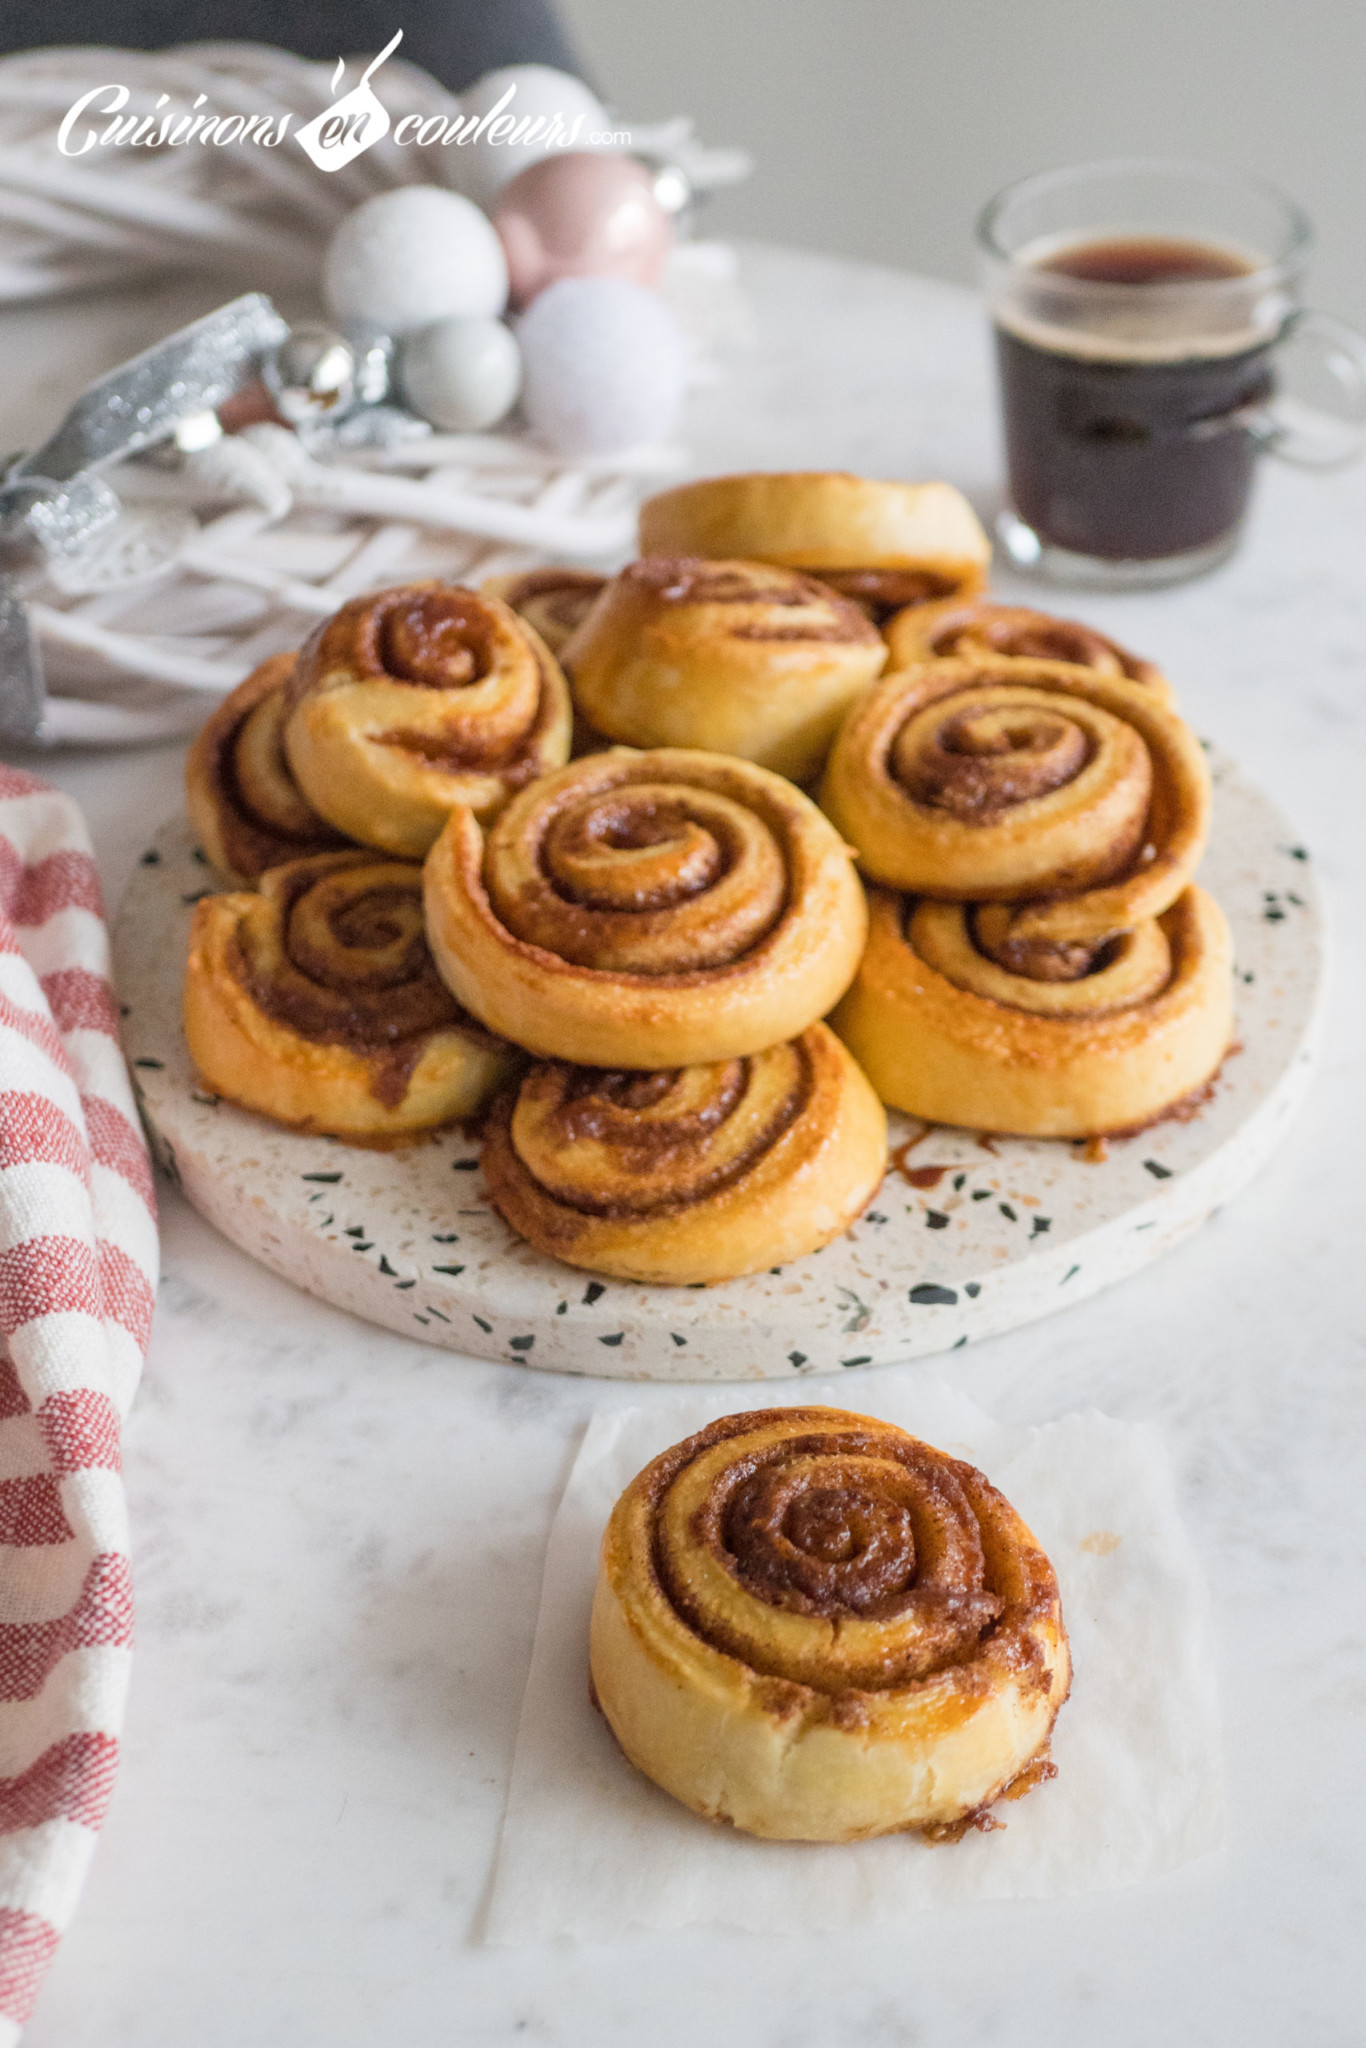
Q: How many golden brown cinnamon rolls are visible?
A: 12